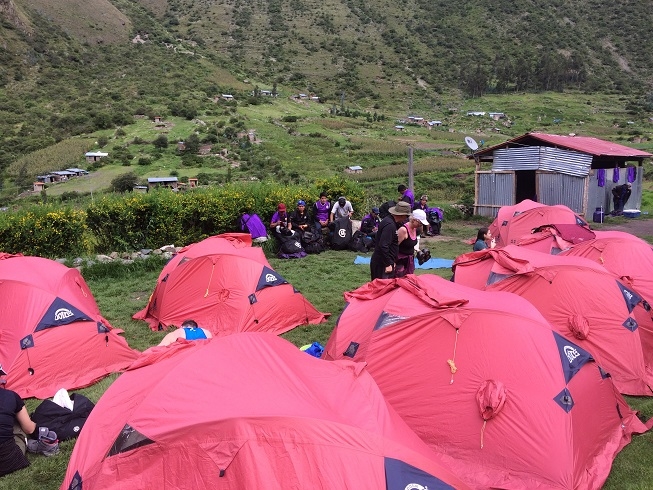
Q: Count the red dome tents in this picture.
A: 7